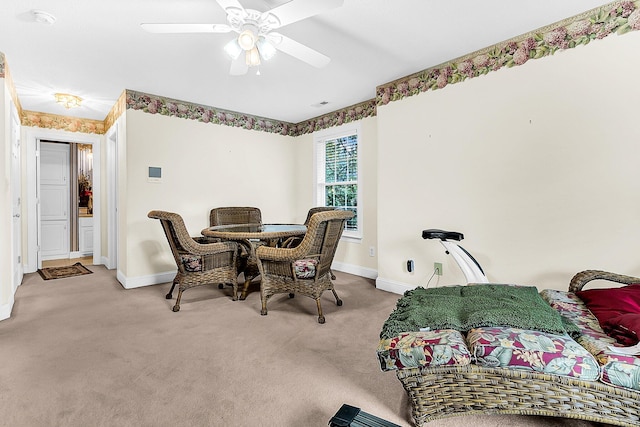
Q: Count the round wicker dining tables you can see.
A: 1